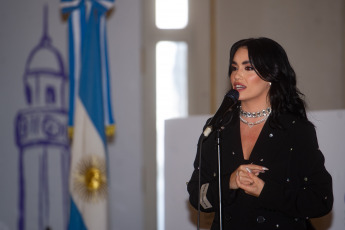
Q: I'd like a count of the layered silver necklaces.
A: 2